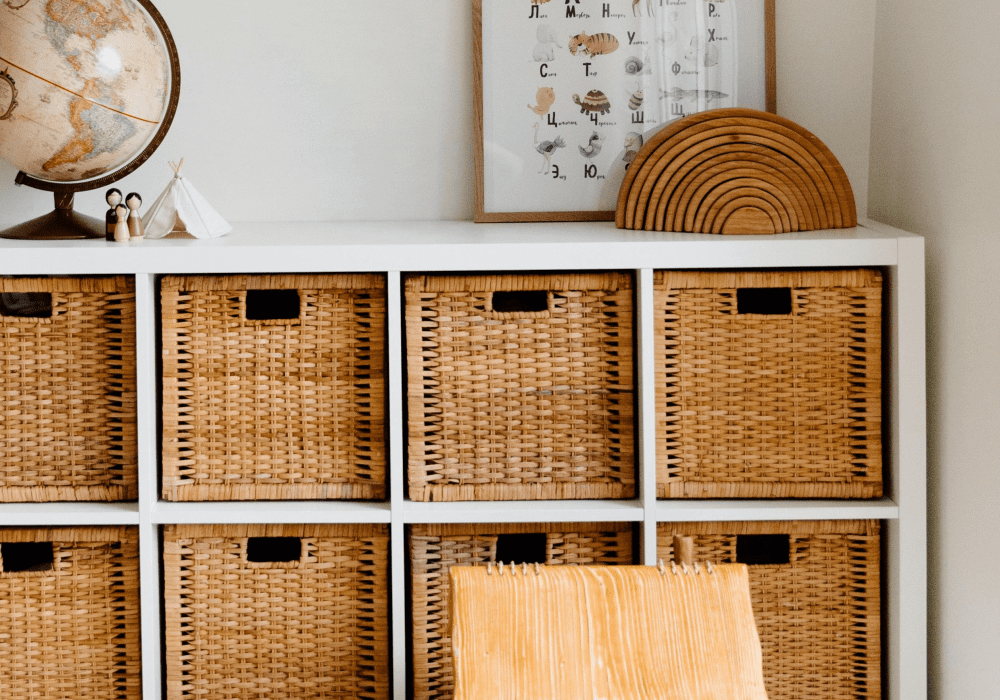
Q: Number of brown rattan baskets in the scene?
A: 8